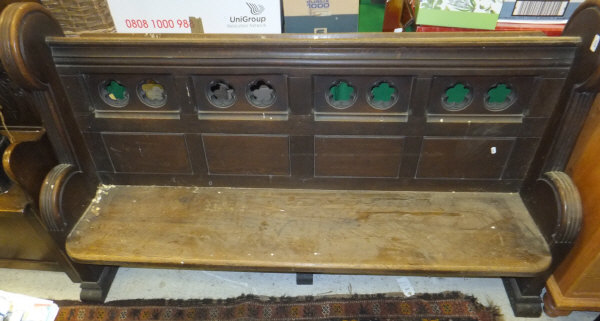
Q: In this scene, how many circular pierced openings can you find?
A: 8